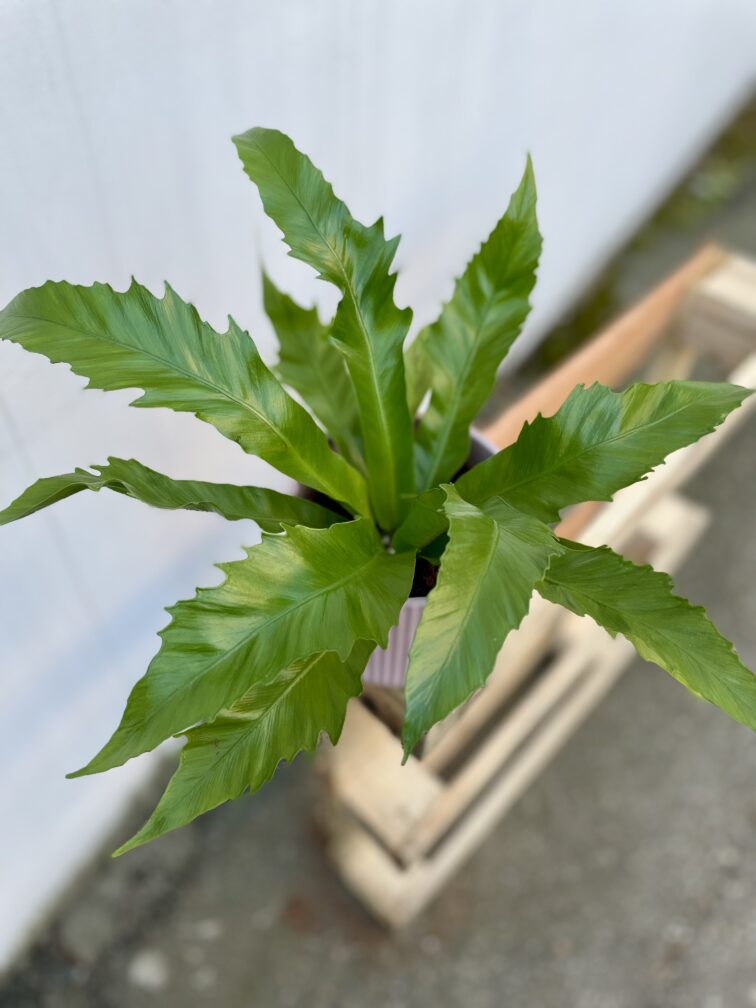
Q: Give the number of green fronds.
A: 11